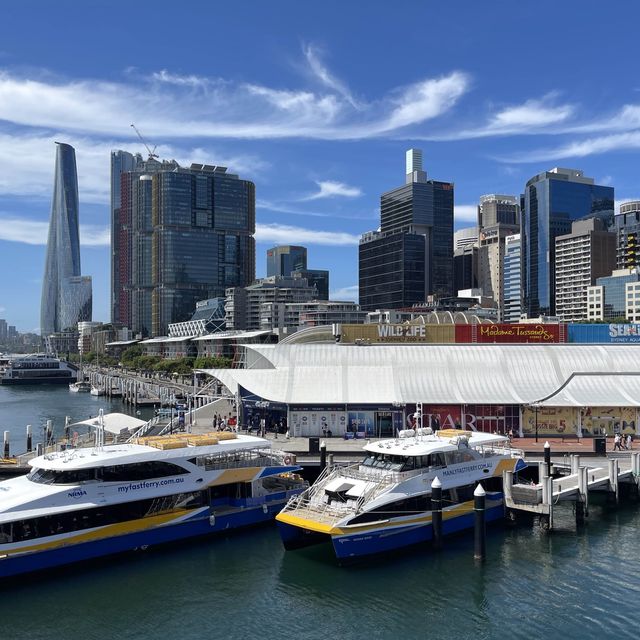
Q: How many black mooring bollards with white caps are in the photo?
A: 4